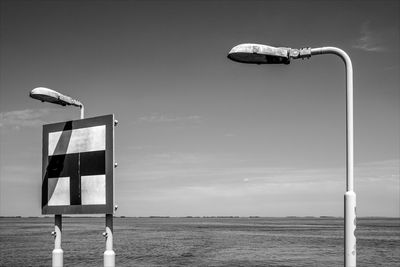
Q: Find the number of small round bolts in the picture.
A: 5